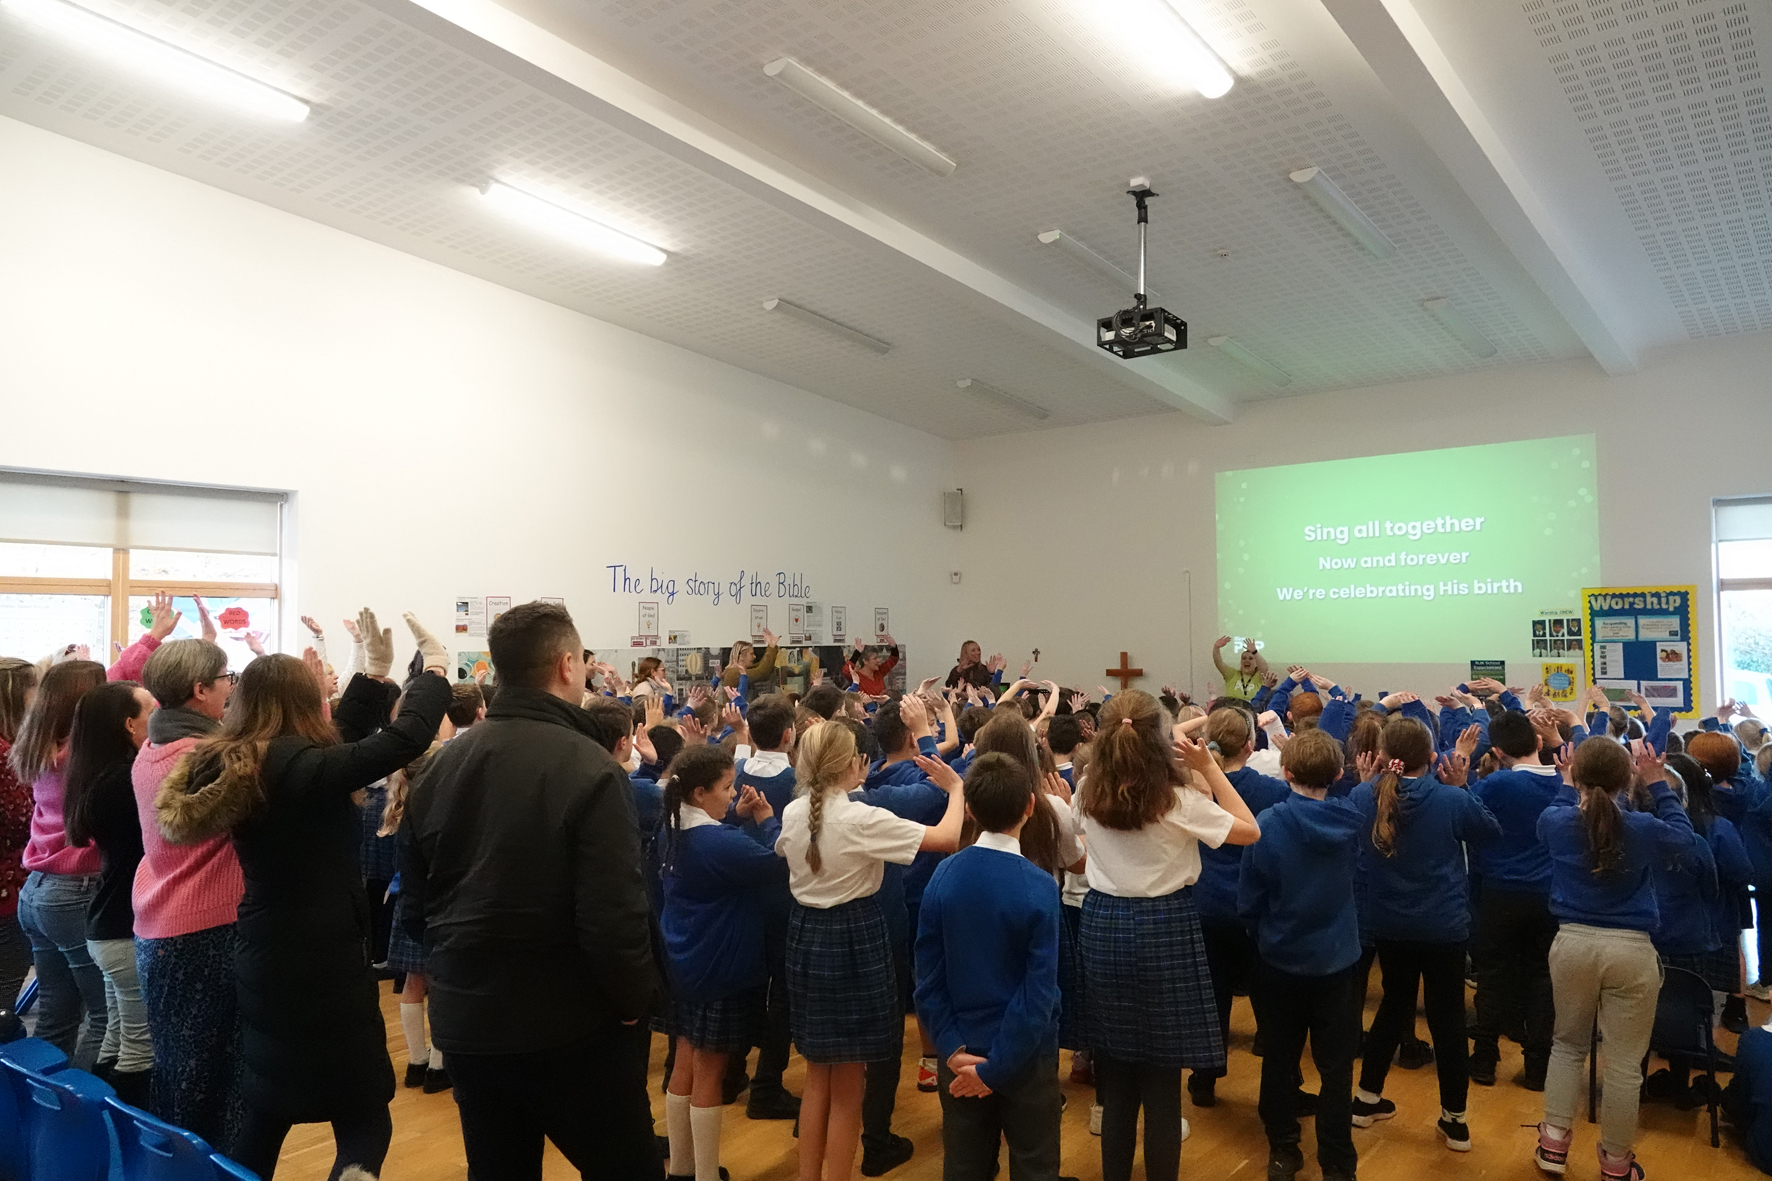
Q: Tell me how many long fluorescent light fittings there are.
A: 10